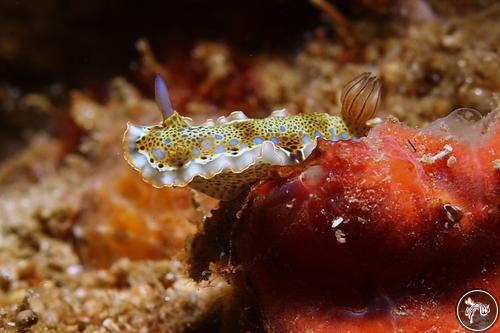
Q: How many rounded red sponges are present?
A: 1